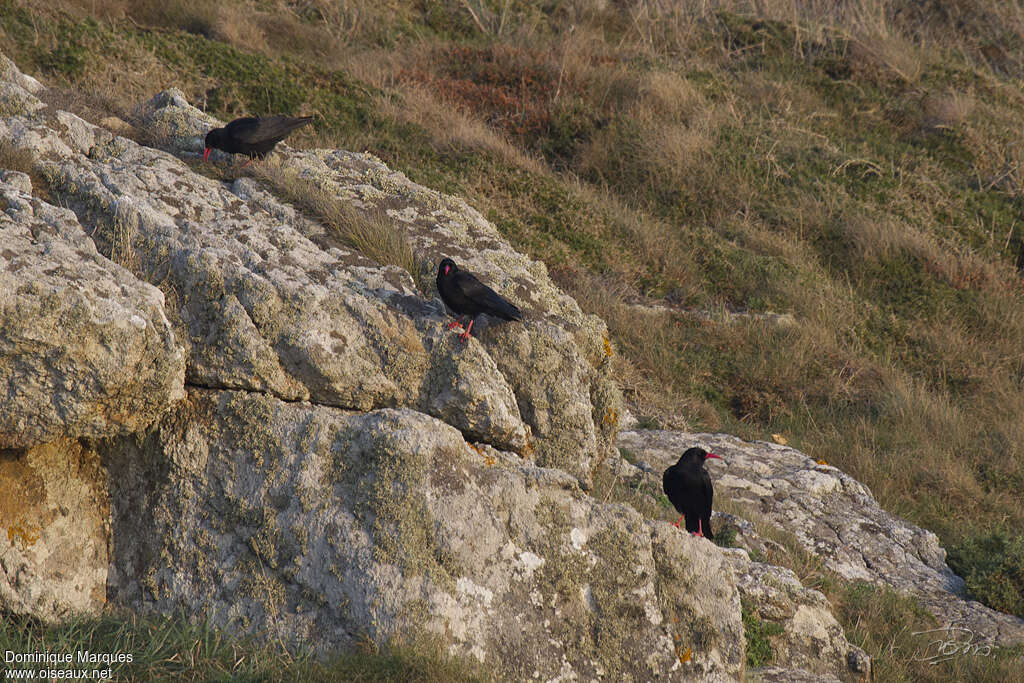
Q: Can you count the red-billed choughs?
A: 3